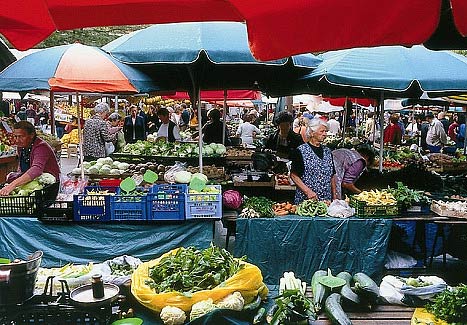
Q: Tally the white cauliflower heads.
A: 3